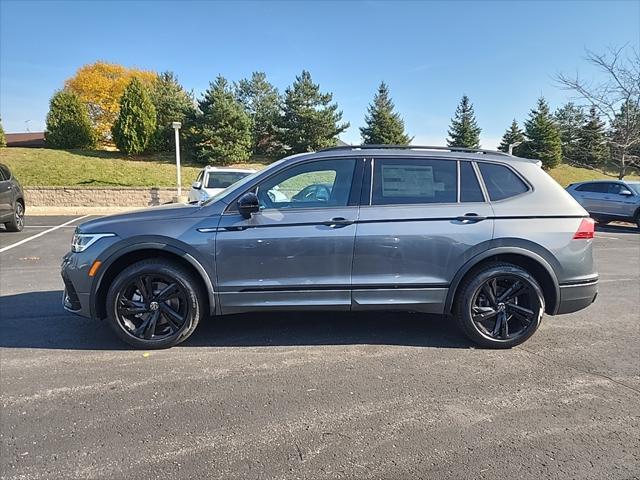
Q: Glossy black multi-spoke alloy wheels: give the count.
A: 2